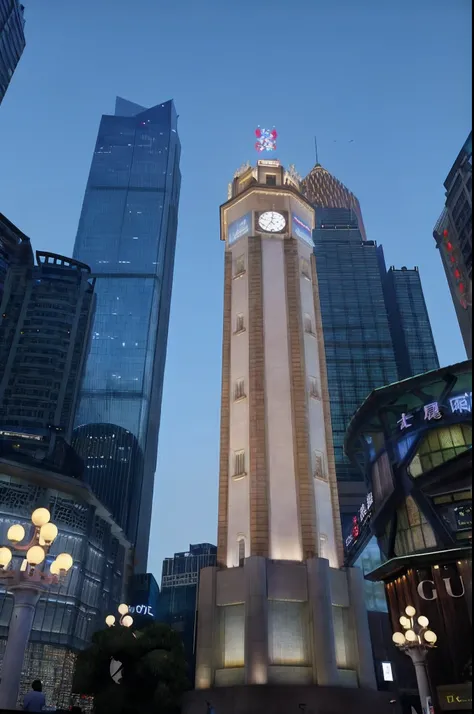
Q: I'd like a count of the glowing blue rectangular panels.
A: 2